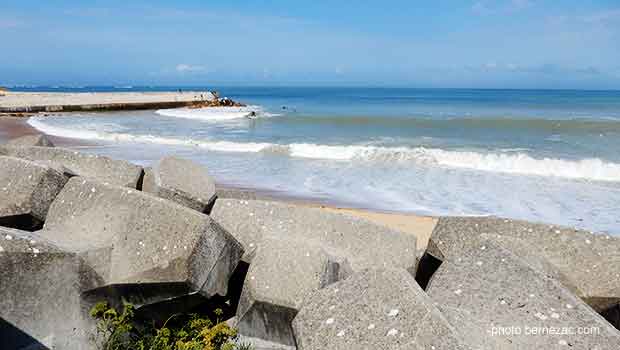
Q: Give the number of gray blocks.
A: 11